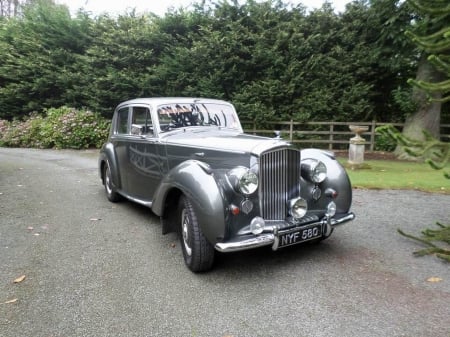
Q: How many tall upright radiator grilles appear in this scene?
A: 1